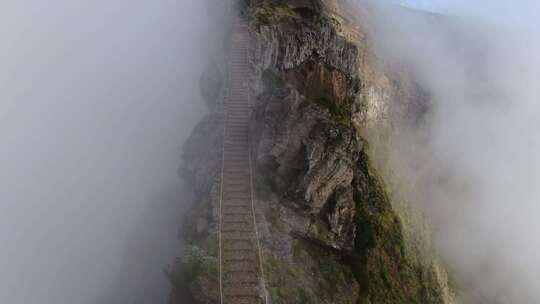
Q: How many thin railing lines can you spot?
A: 2